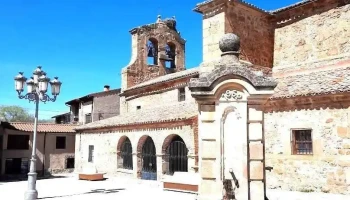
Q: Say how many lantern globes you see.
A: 5